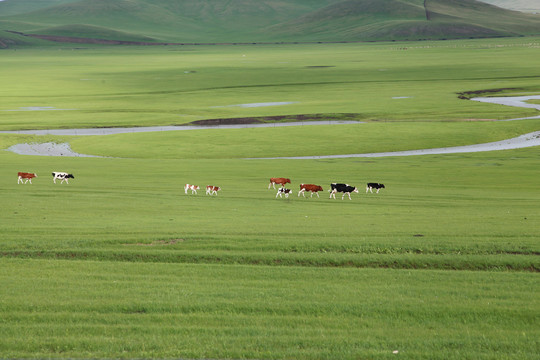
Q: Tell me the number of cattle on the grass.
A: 9